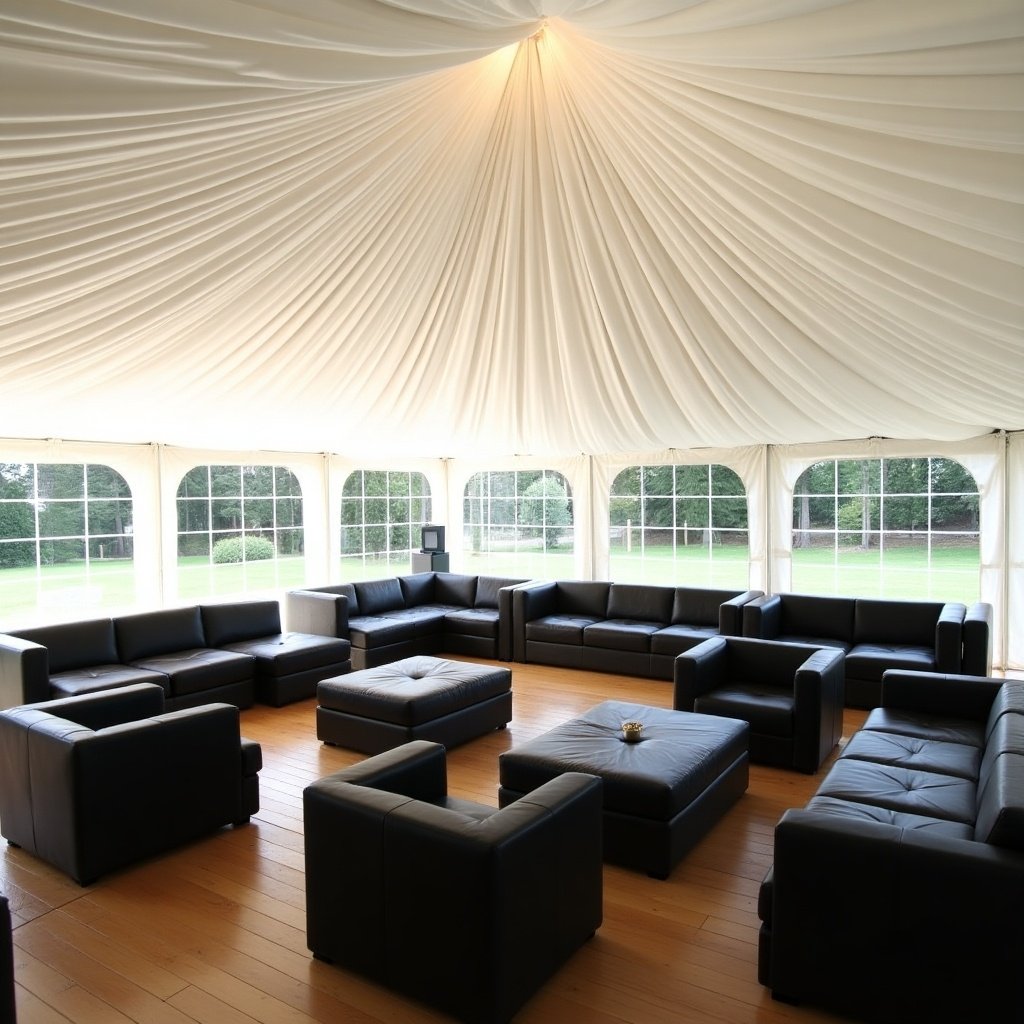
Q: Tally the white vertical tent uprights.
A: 6